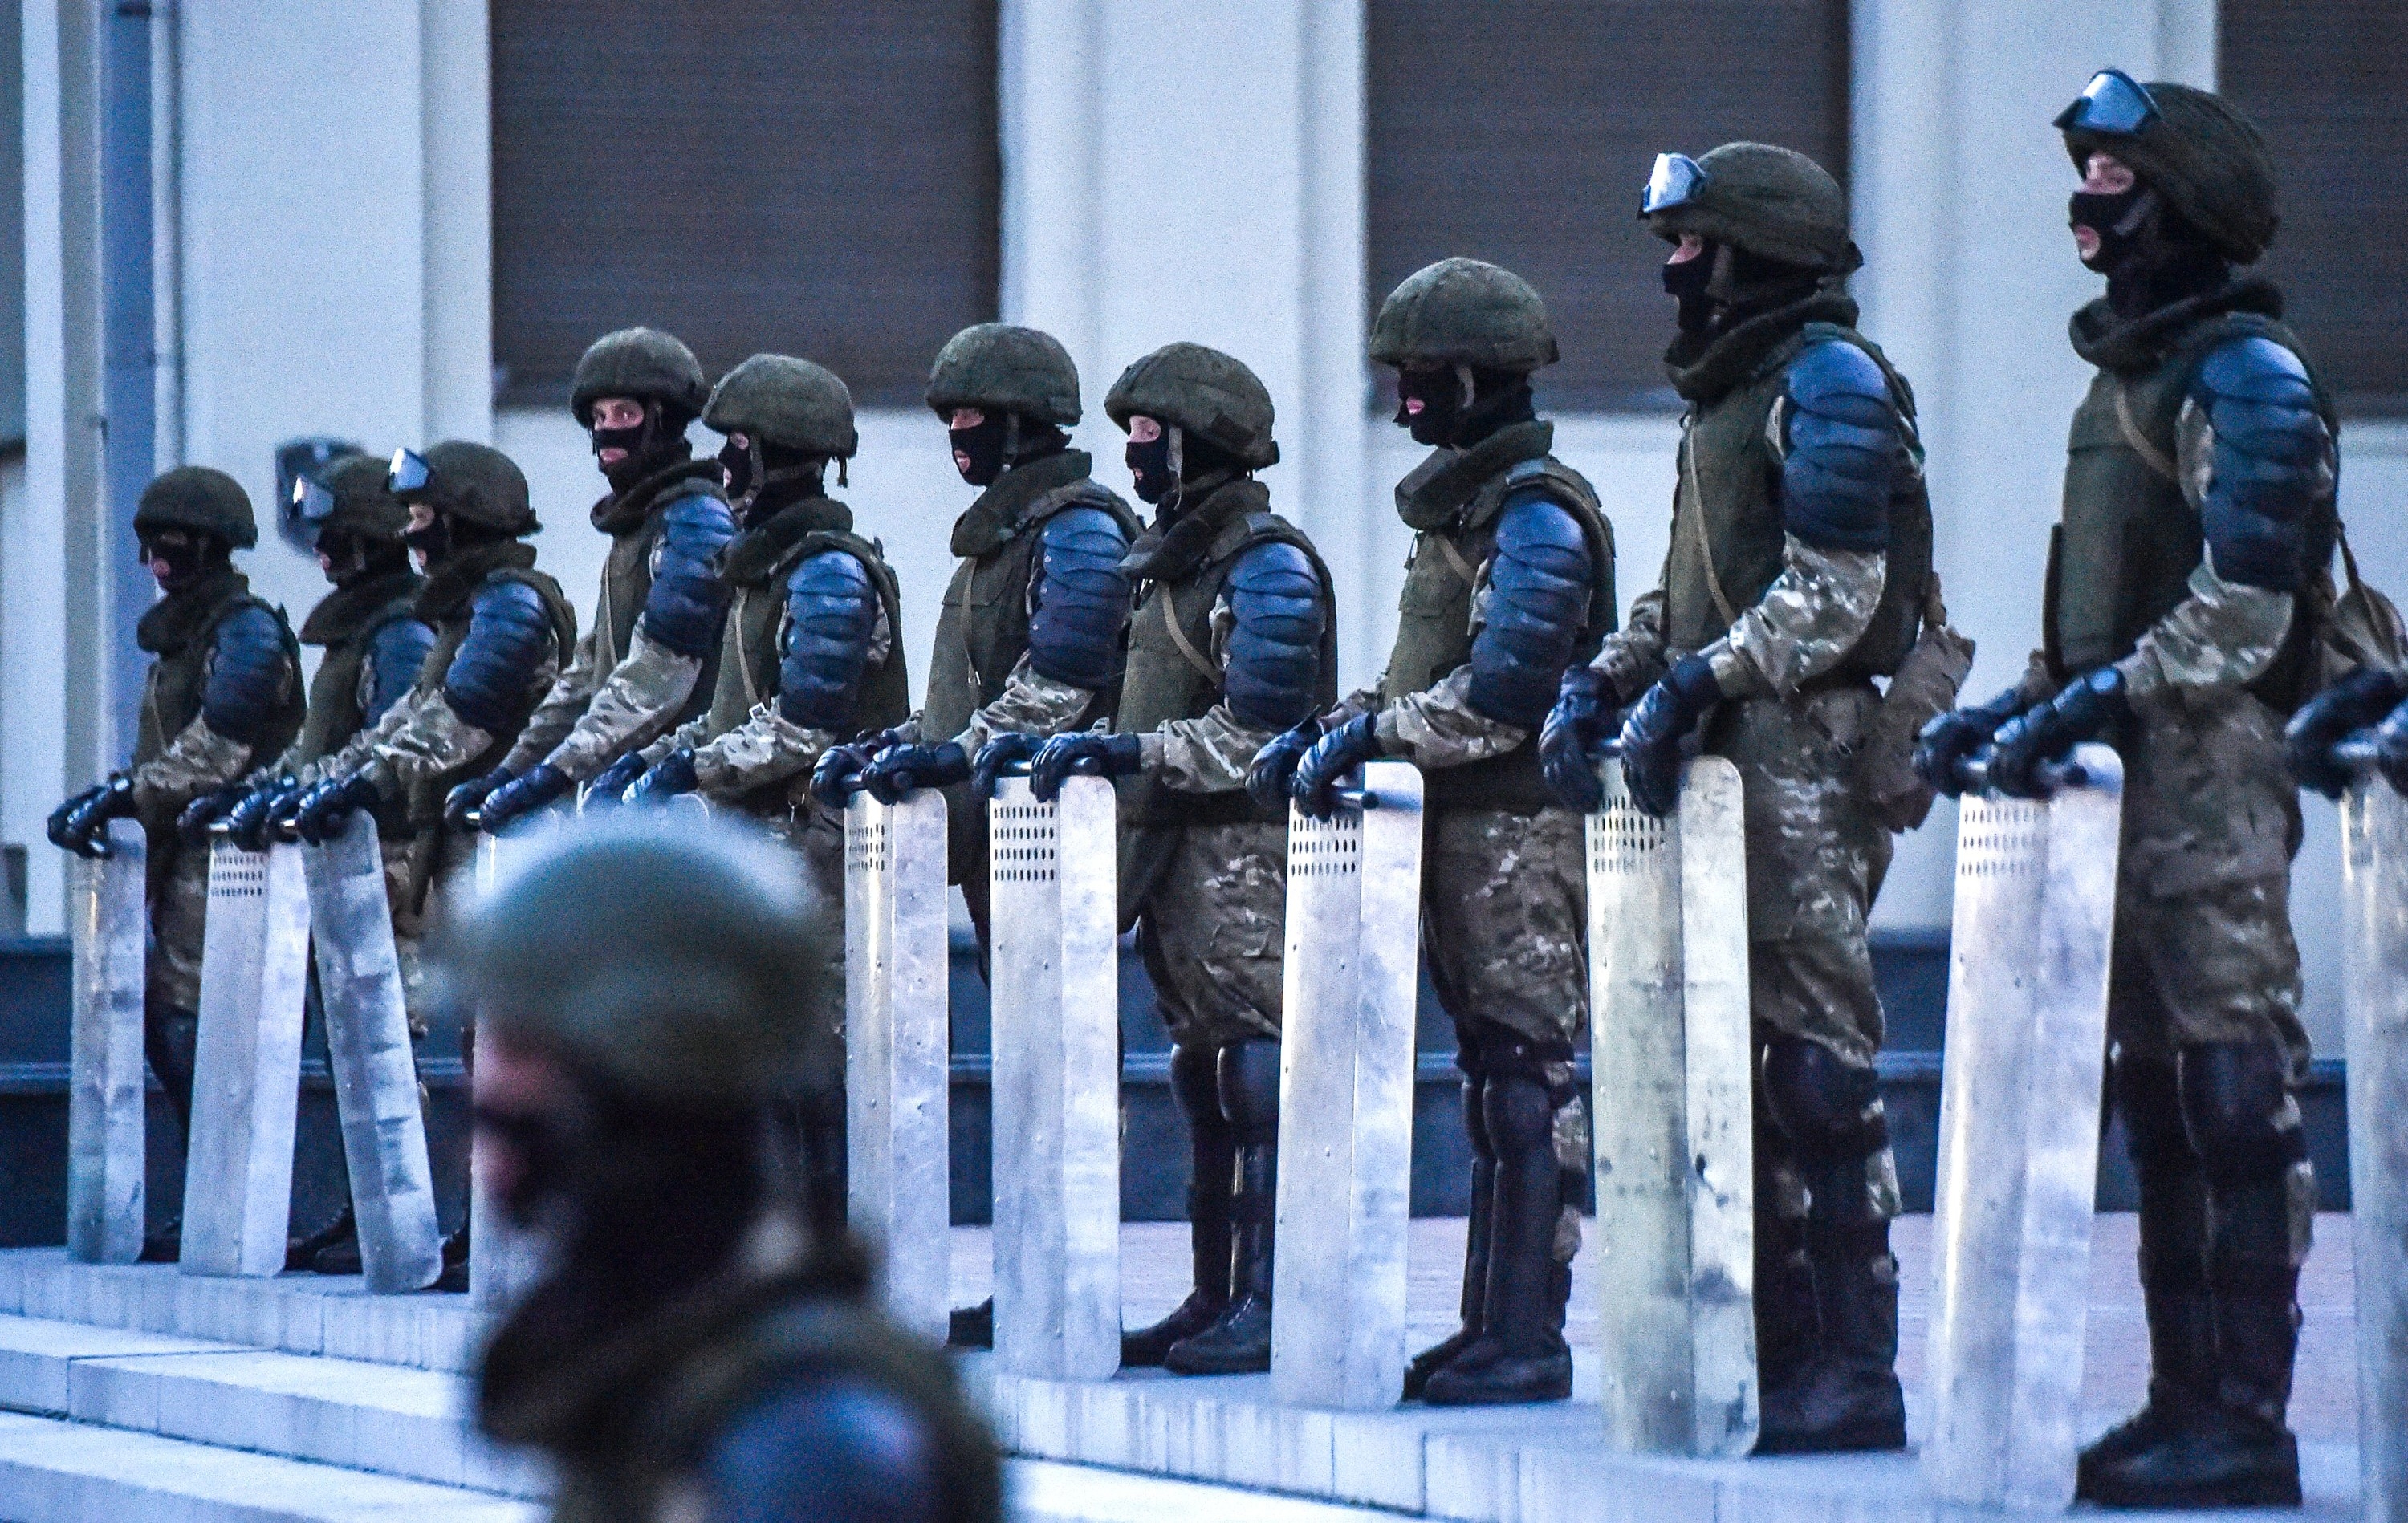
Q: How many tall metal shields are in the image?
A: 11